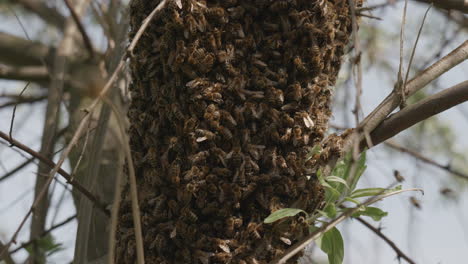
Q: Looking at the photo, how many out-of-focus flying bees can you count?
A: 3